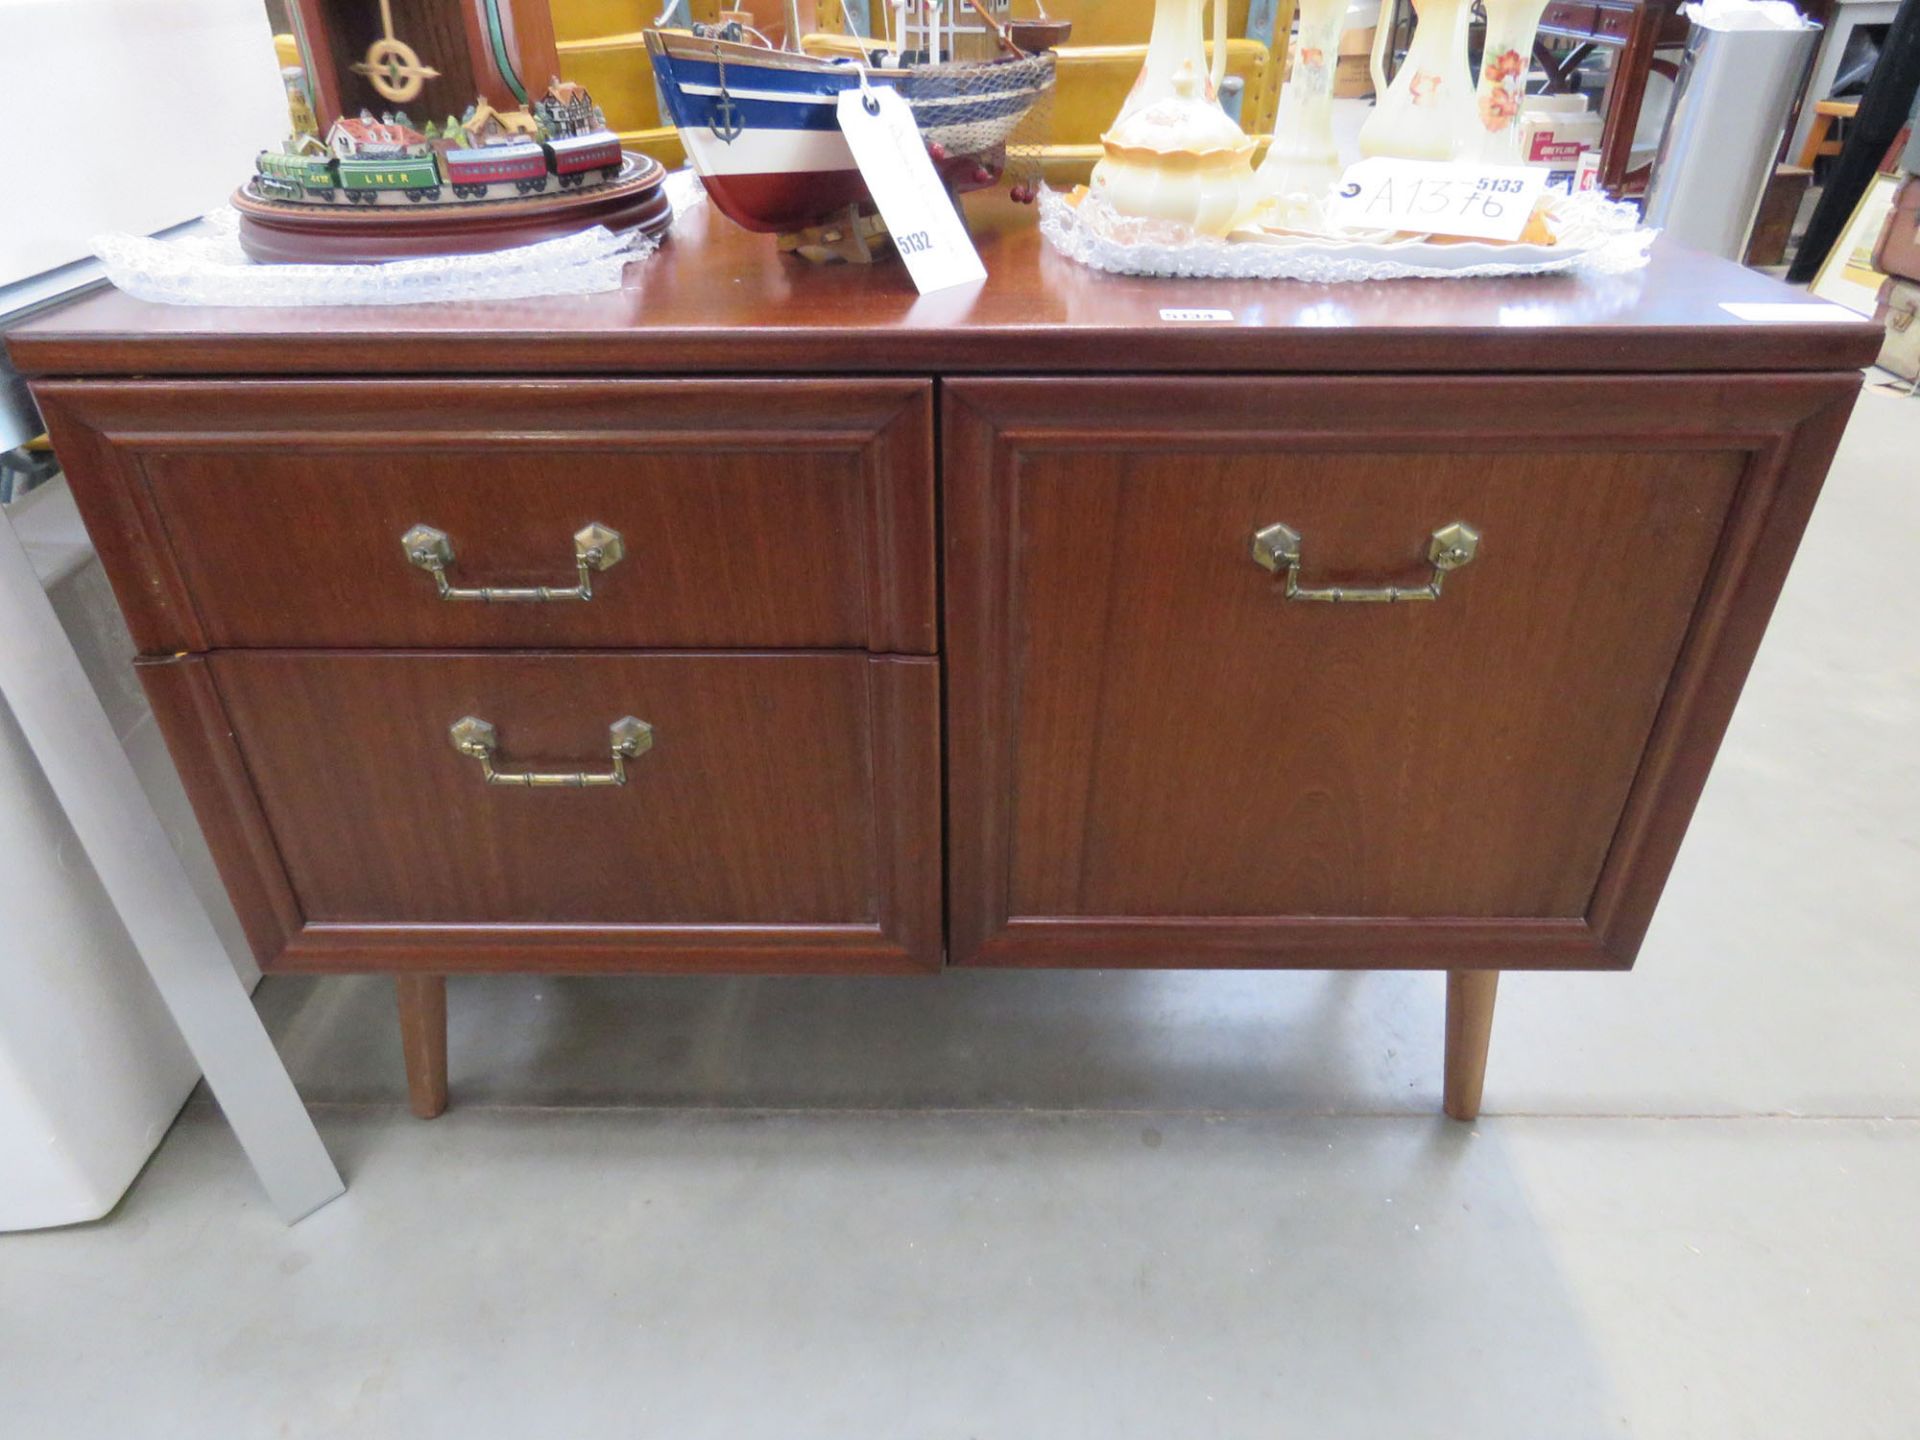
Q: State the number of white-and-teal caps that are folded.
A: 0